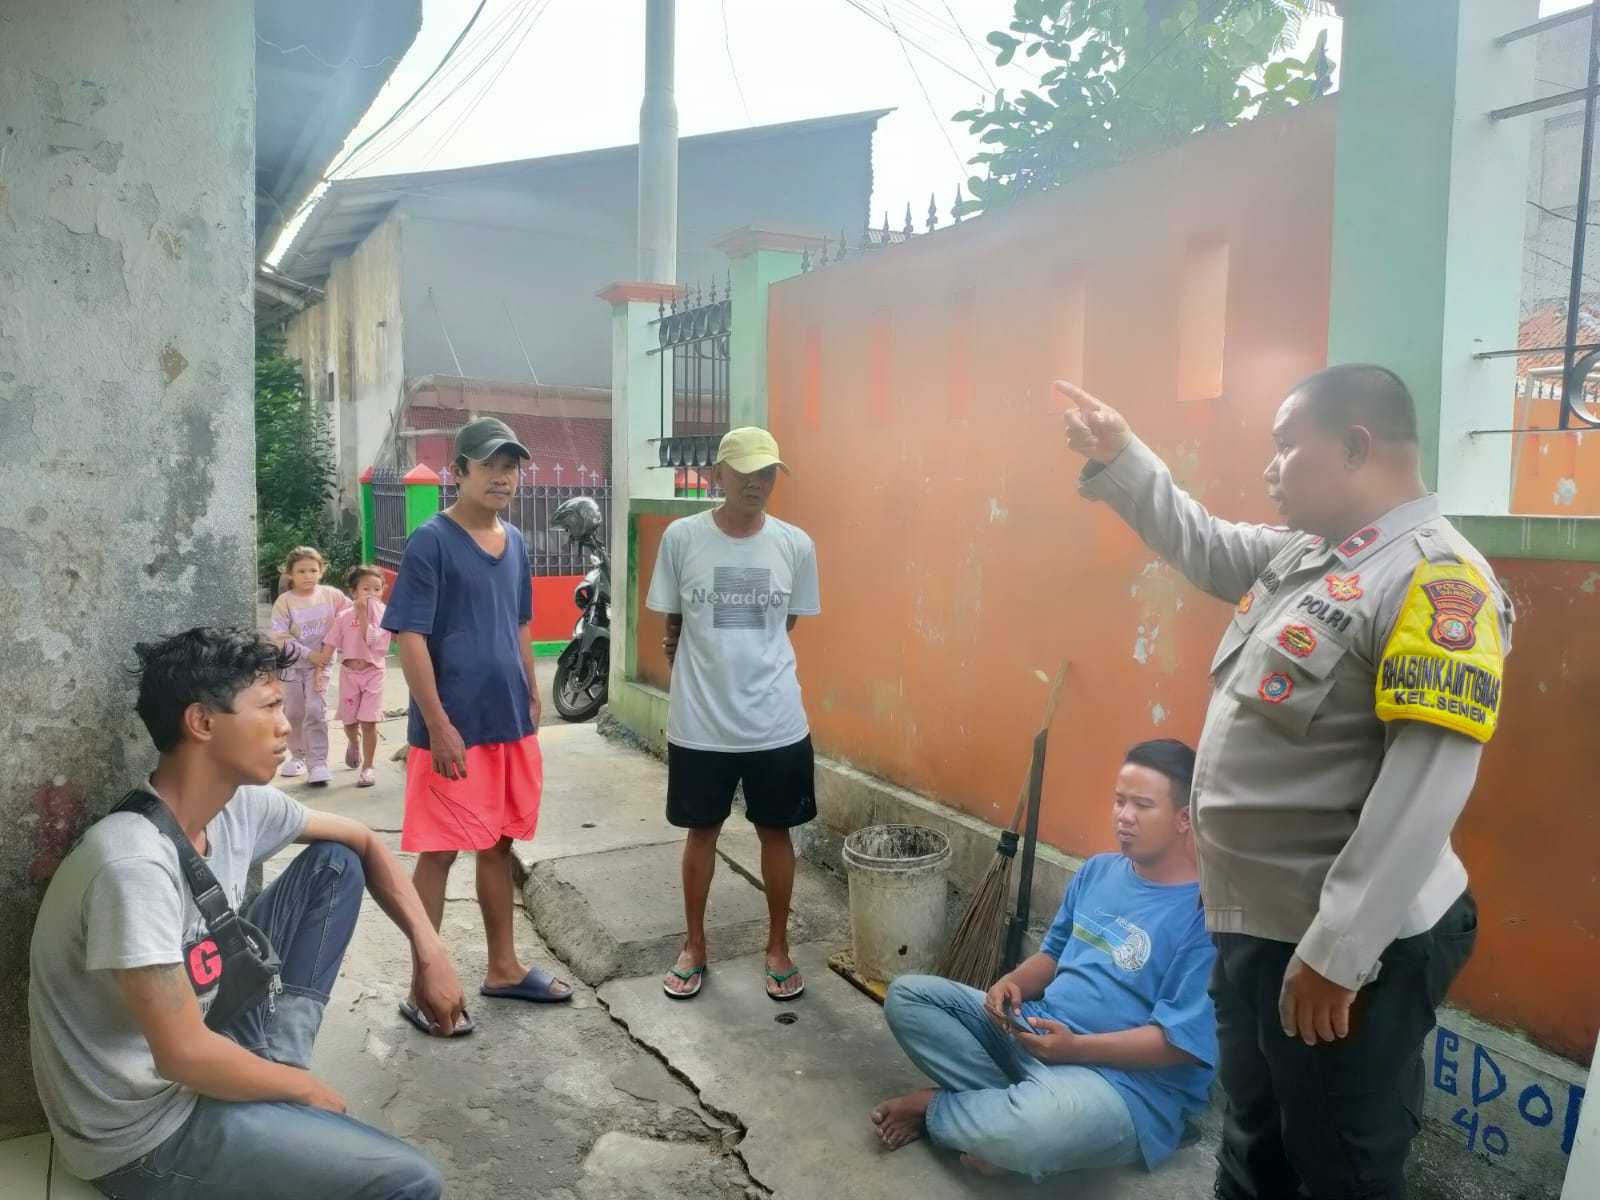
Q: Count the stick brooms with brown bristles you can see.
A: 1